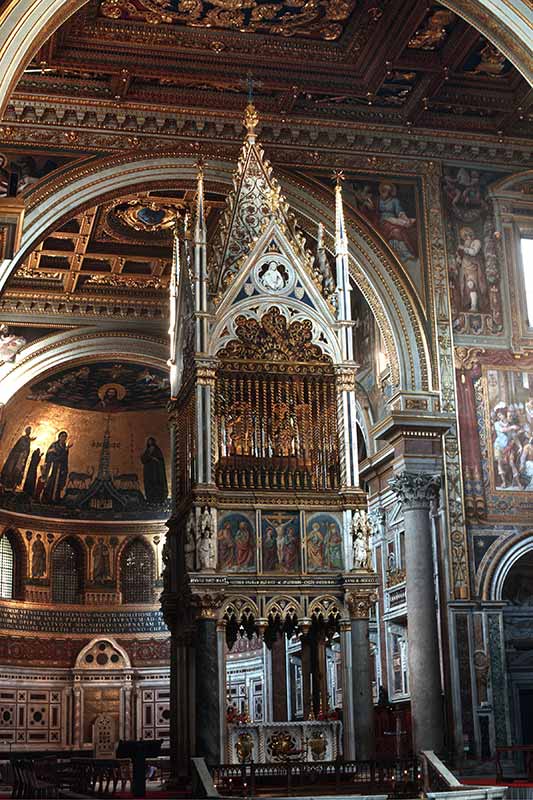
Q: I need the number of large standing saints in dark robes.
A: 3